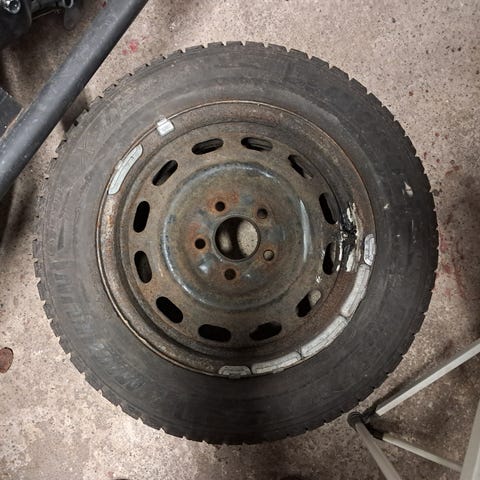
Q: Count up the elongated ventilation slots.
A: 12